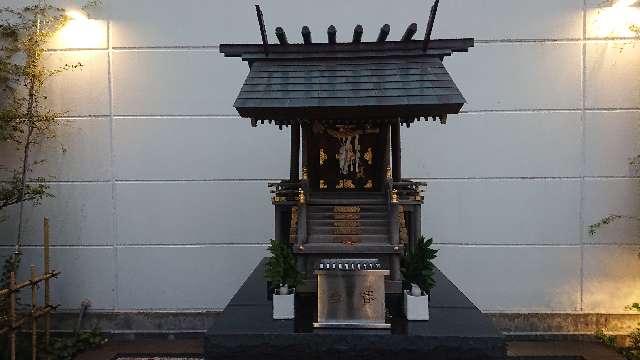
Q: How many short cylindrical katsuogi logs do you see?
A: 6